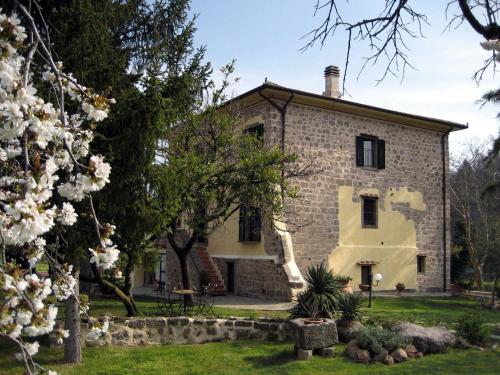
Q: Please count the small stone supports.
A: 2